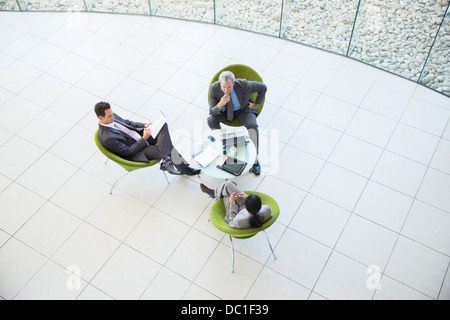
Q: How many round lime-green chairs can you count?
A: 3